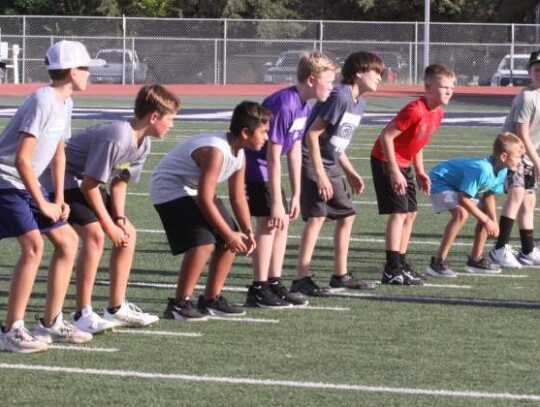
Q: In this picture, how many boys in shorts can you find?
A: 8